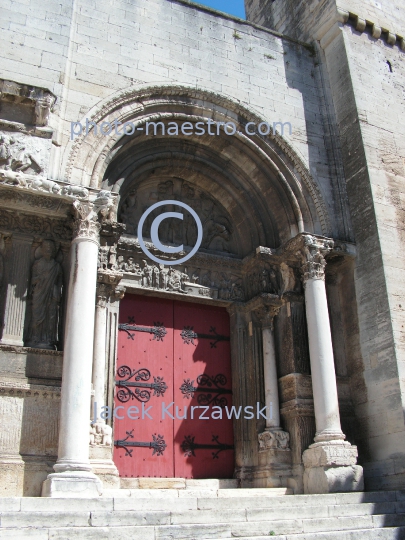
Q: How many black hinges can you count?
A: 6